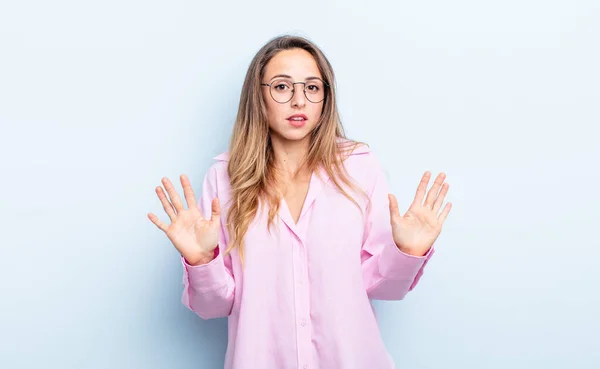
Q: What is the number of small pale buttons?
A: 3